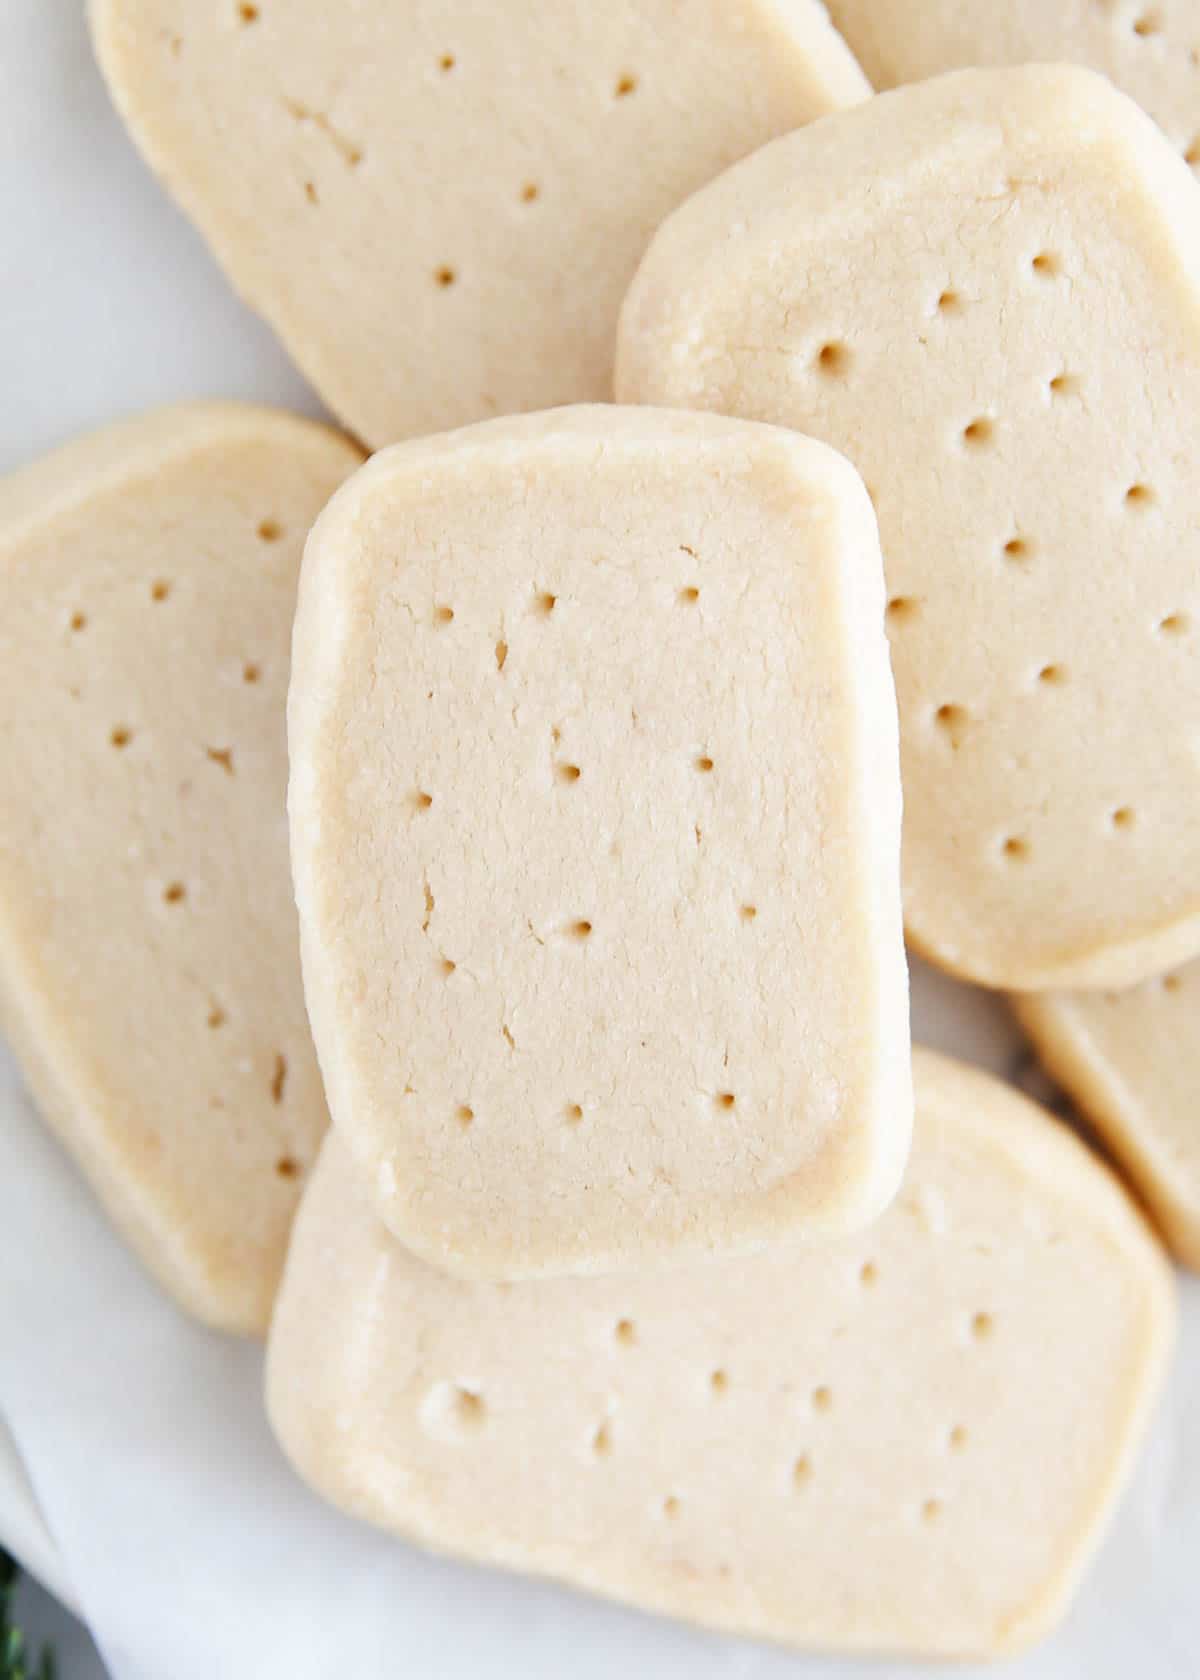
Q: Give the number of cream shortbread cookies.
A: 7